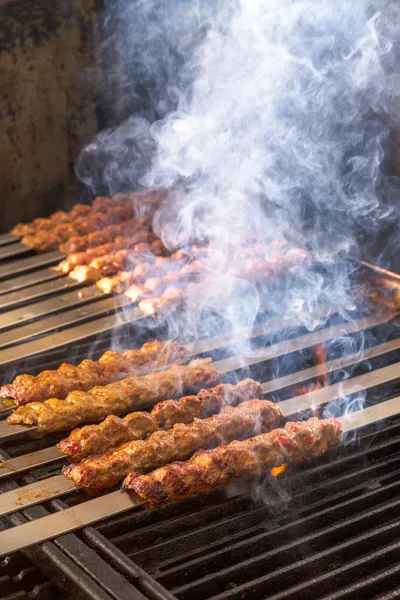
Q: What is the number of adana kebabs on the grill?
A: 13